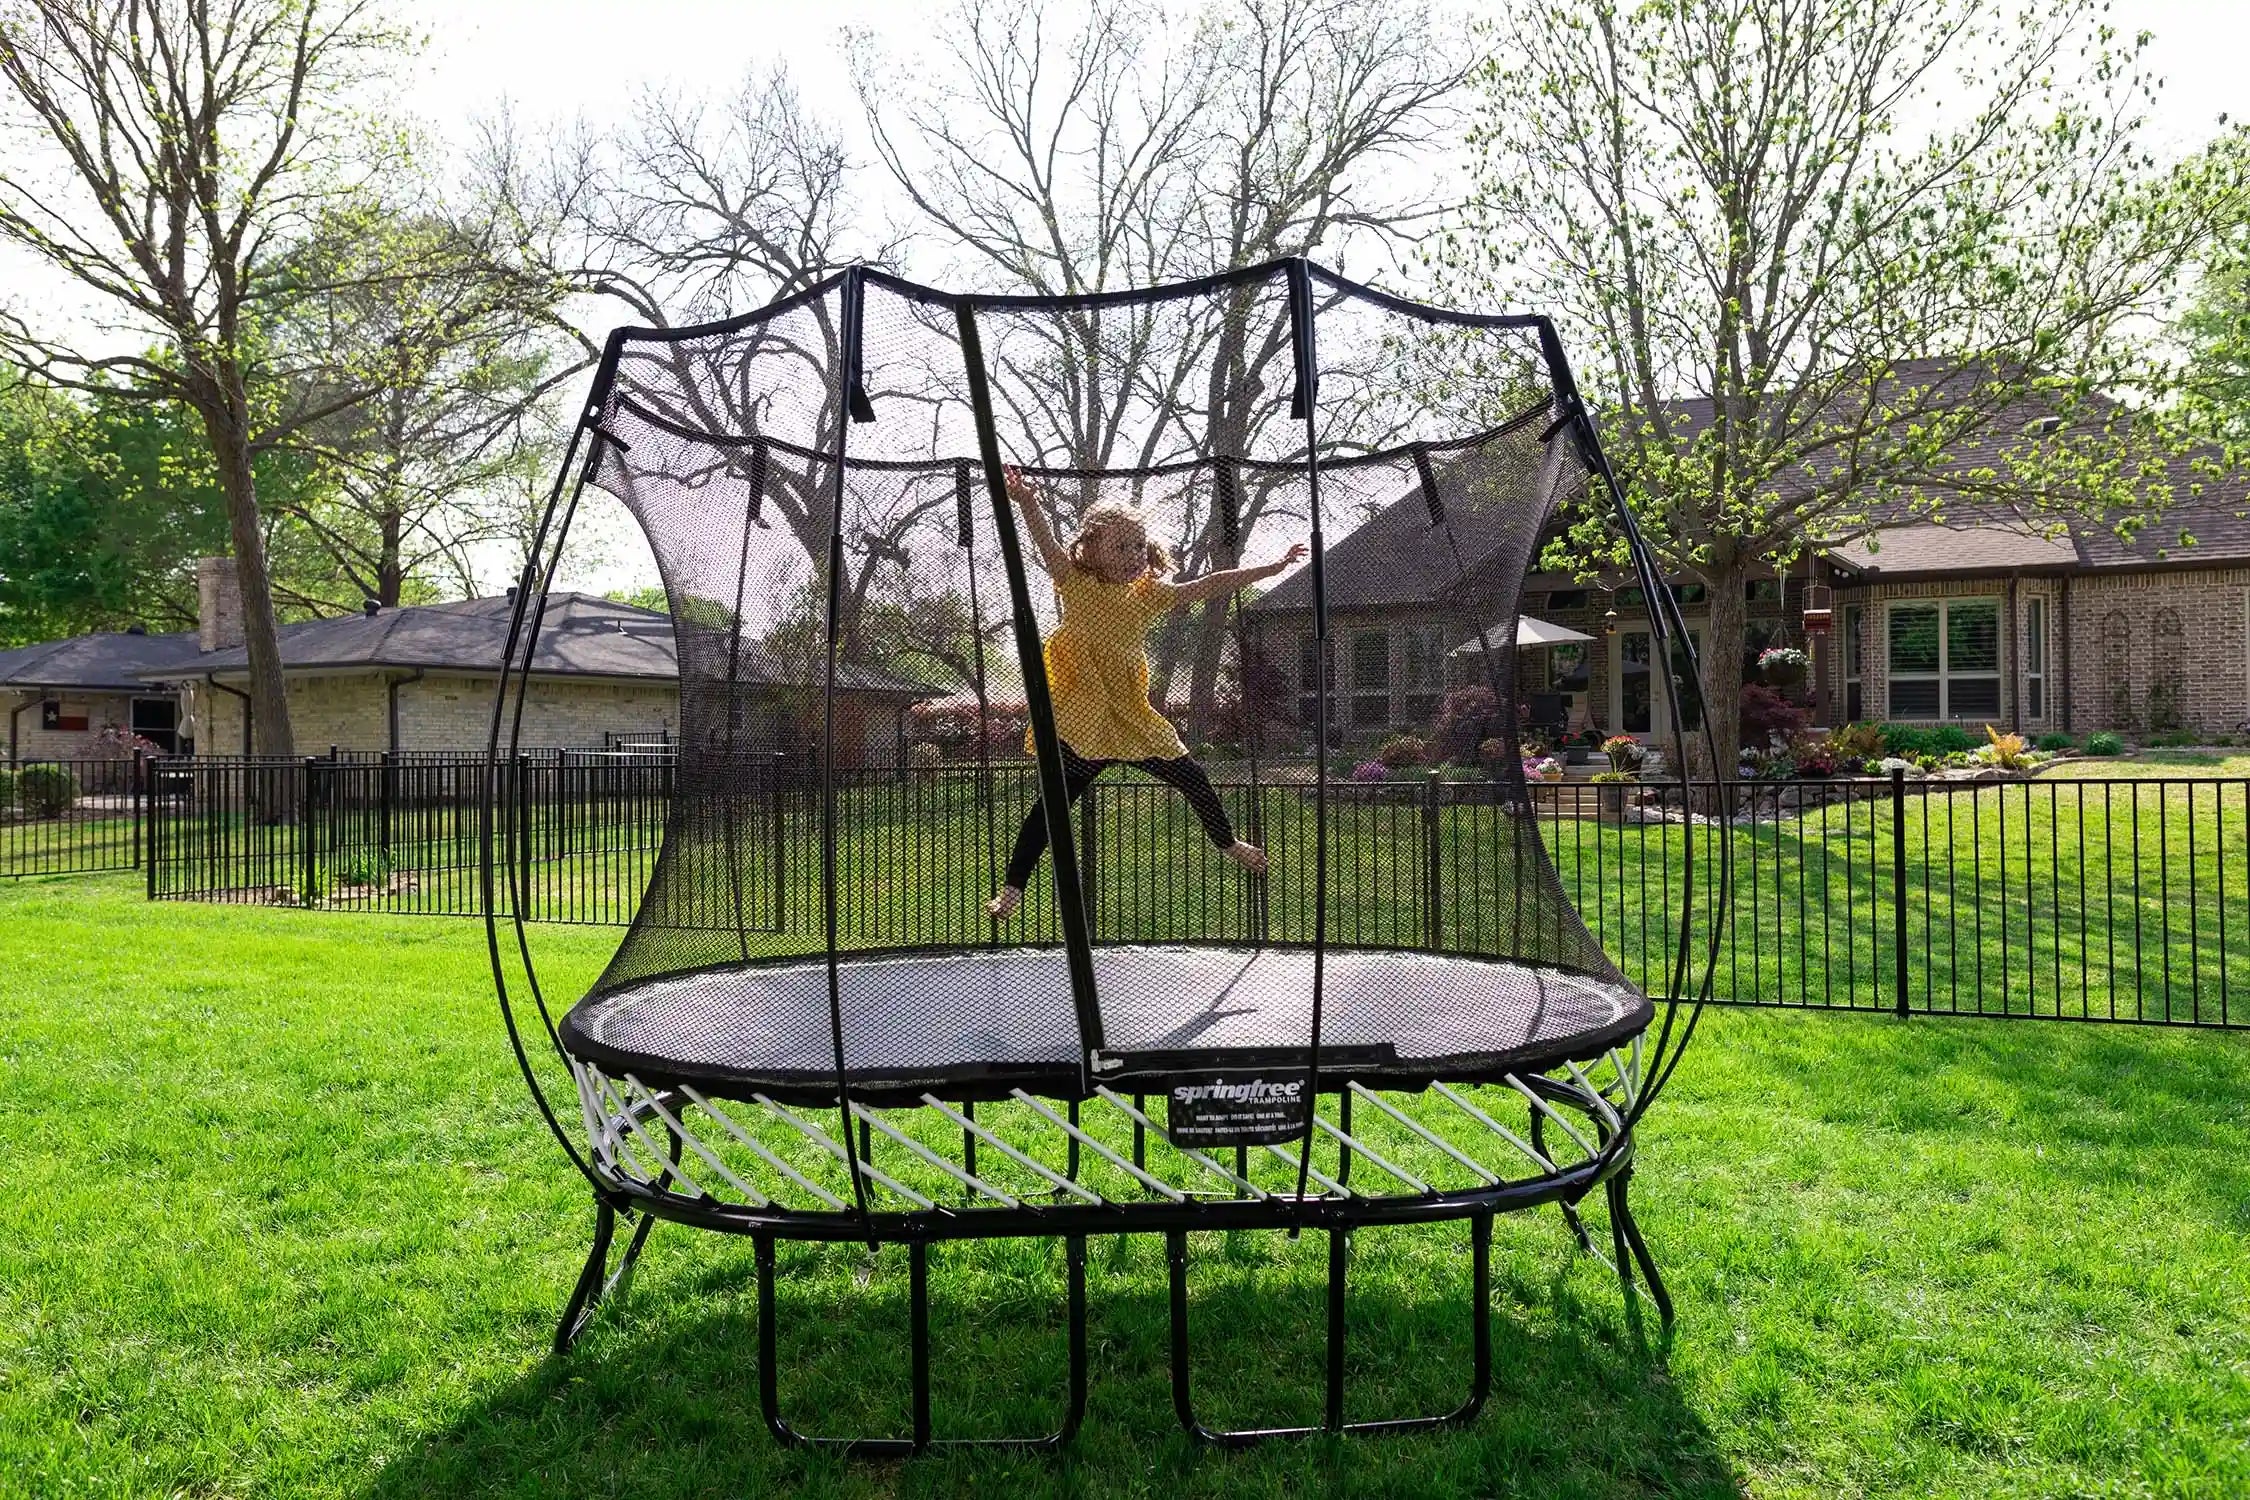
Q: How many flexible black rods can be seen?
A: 10